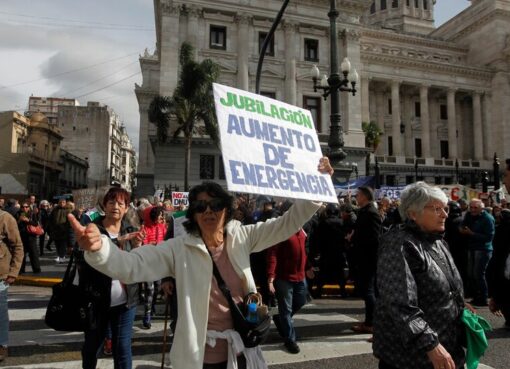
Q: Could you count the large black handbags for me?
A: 1